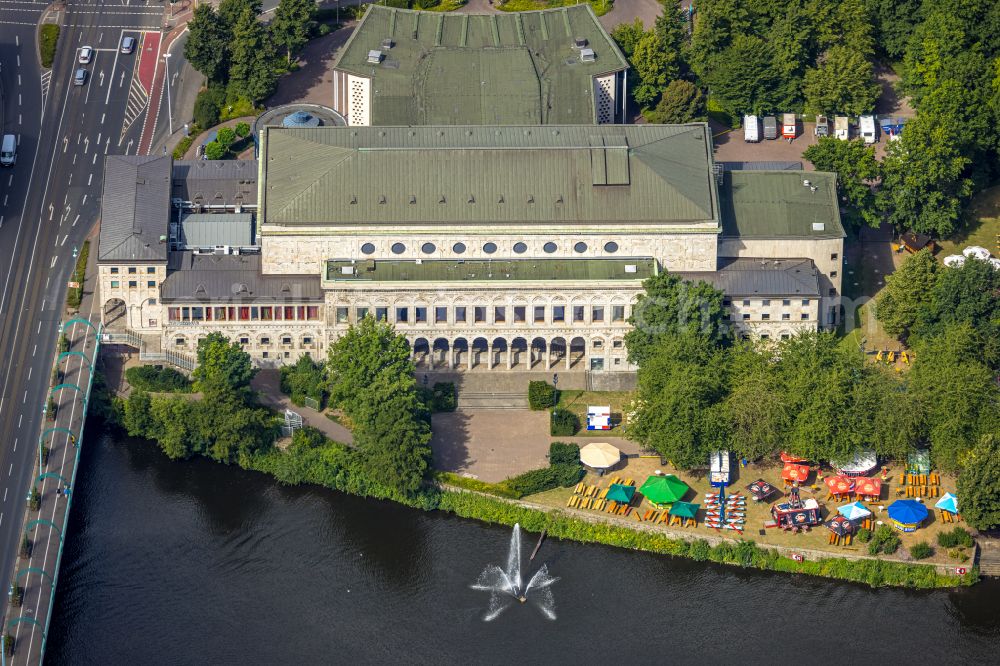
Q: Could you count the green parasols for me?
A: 3